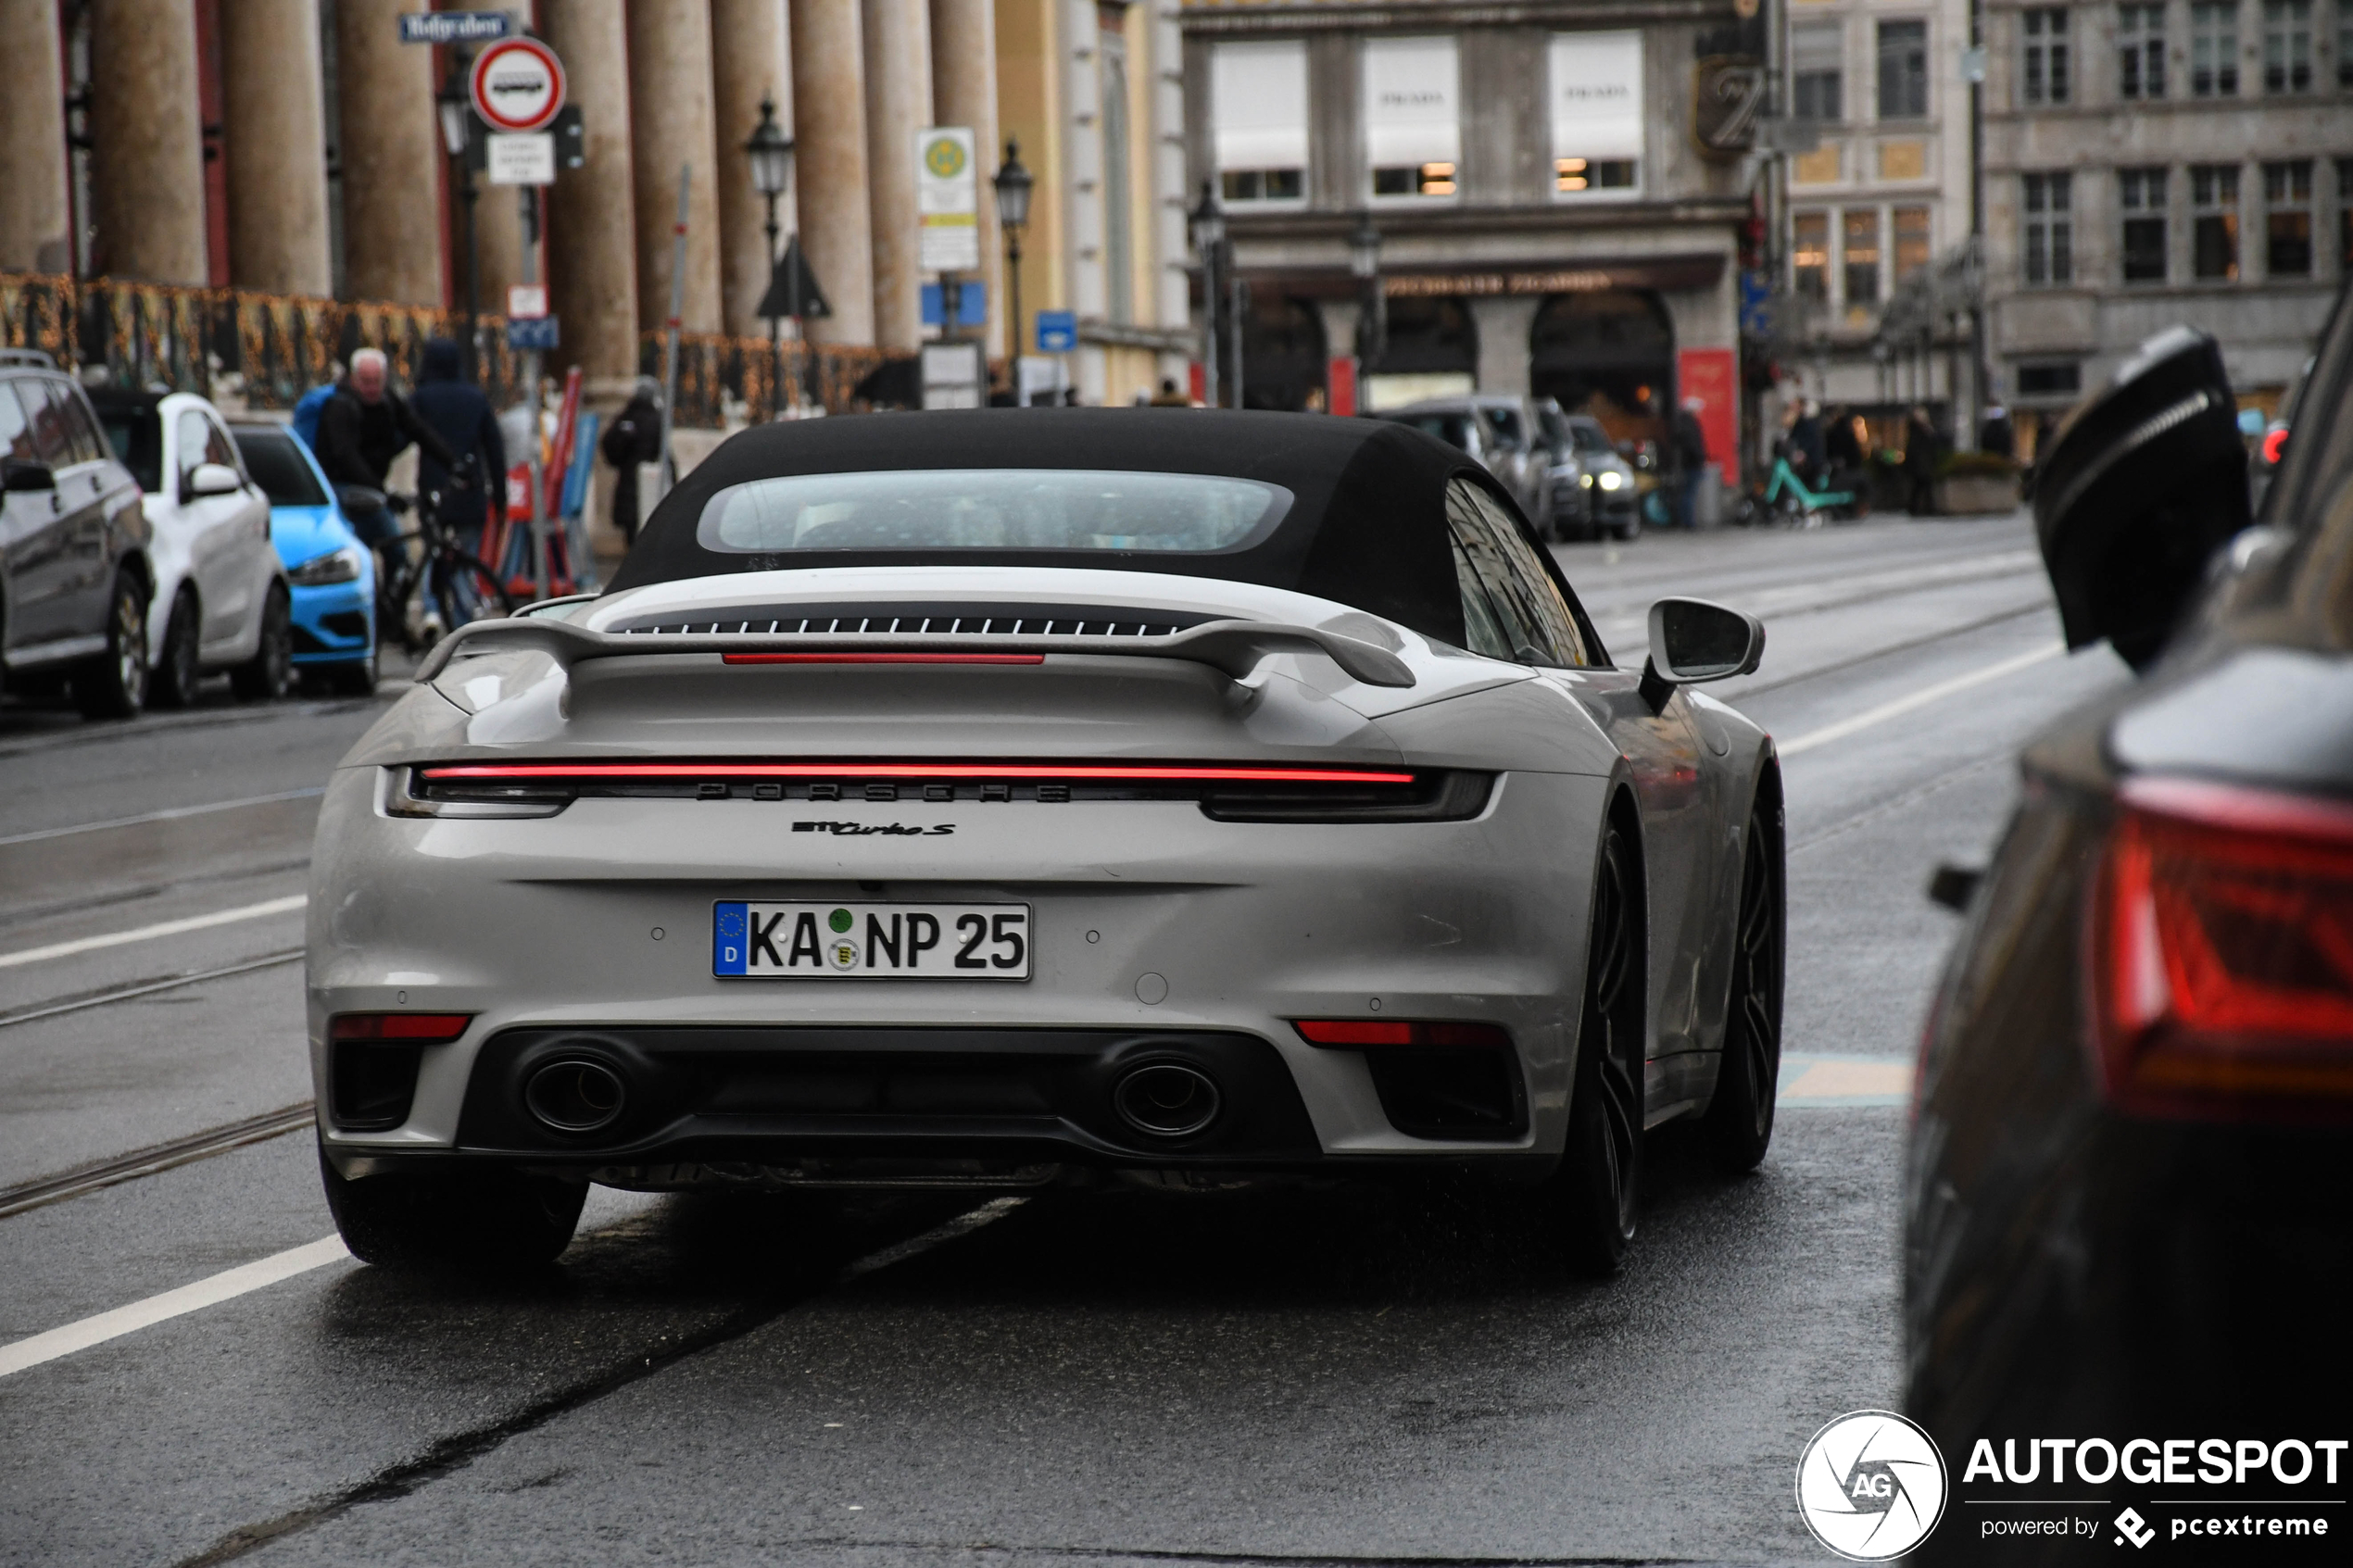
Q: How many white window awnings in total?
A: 3